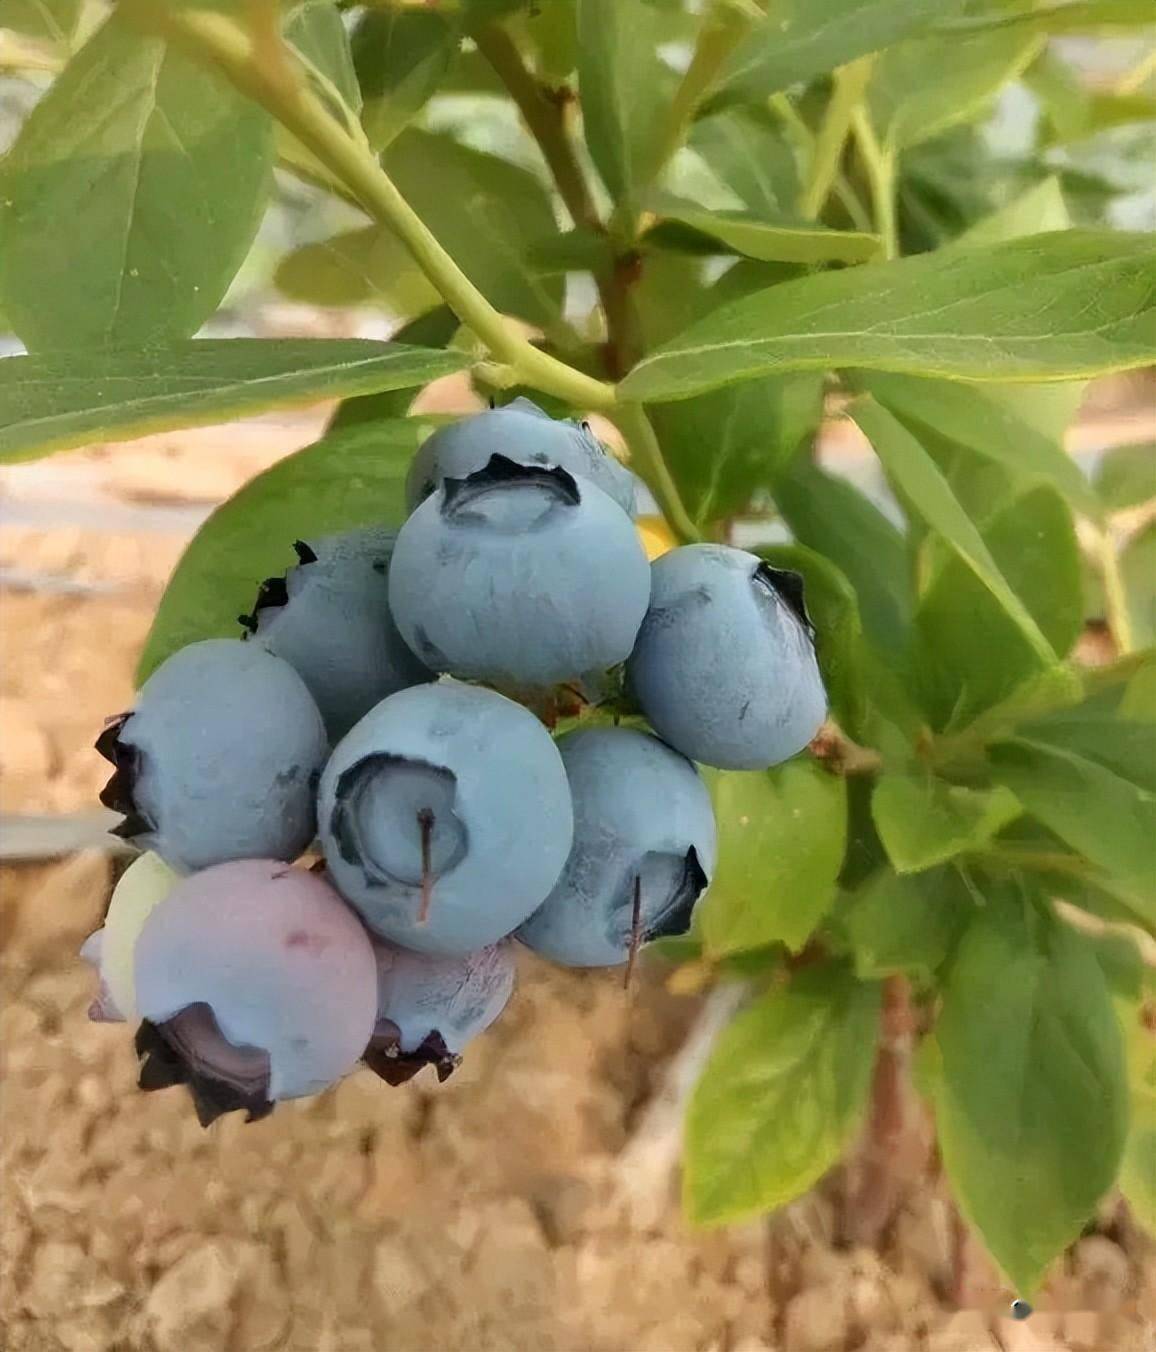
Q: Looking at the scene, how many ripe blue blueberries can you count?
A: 7